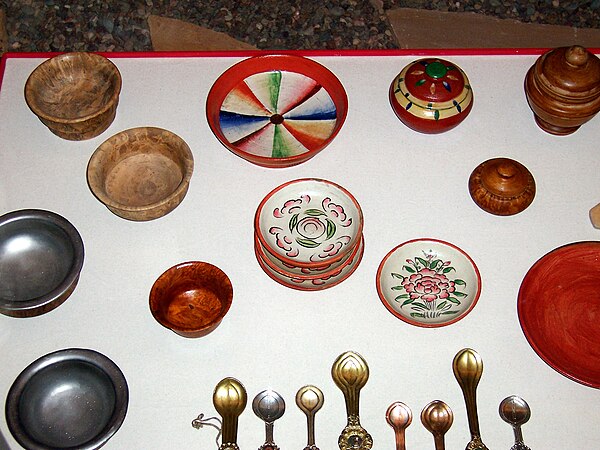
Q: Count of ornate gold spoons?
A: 4